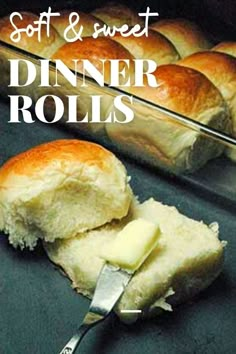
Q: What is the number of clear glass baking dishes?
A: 1